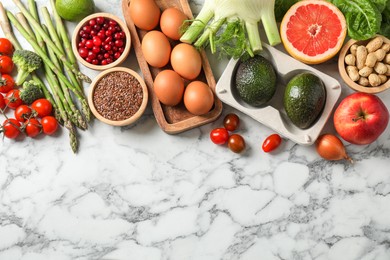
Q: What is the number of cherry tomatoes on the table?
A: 14